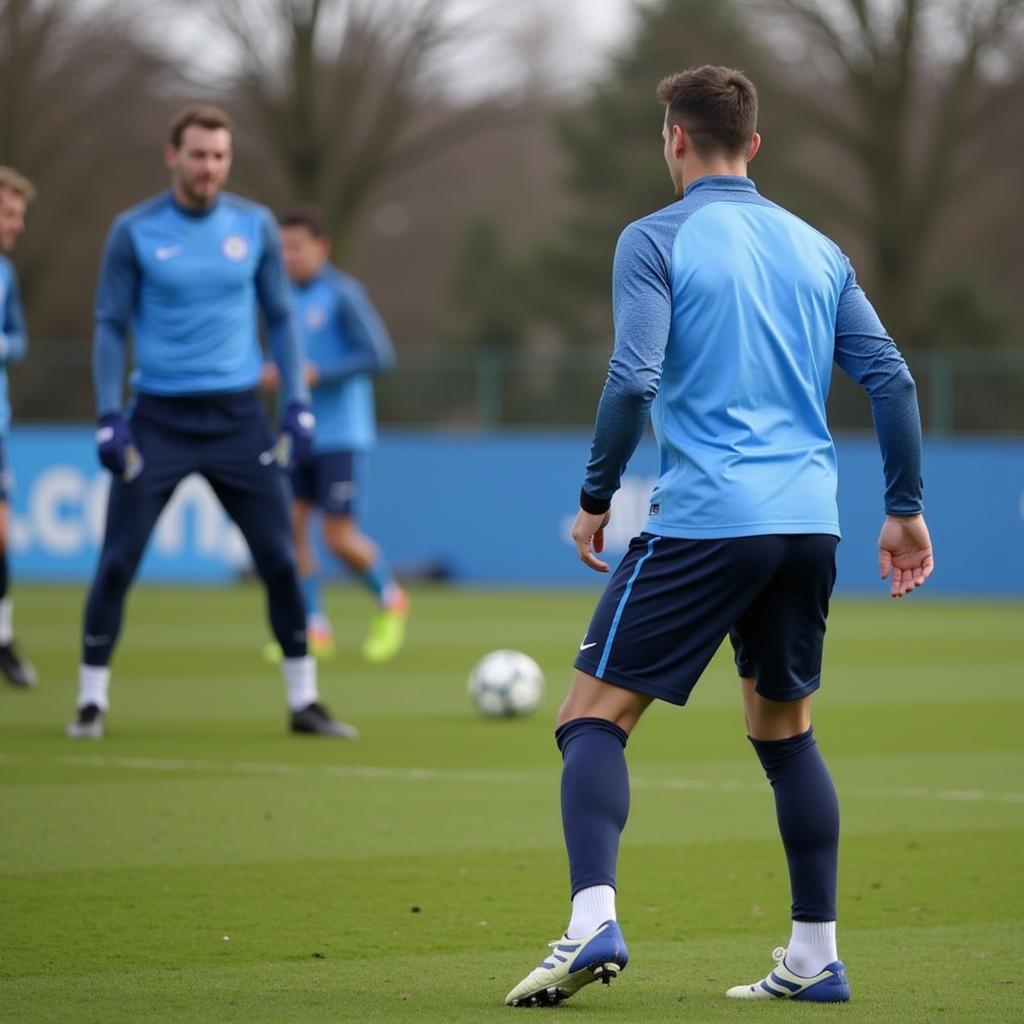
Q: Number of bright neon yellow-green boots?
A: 2